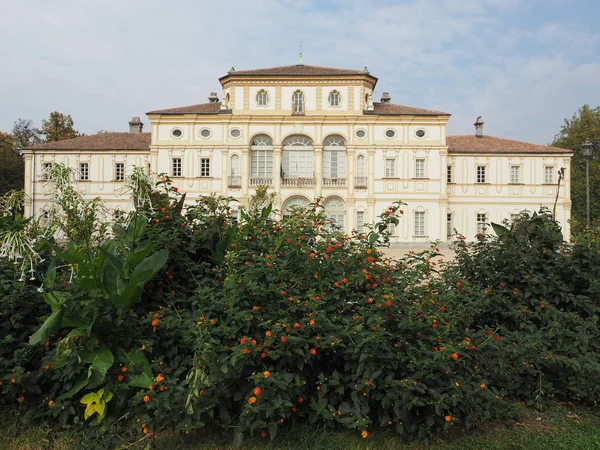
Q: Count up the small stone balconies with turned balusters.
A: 3